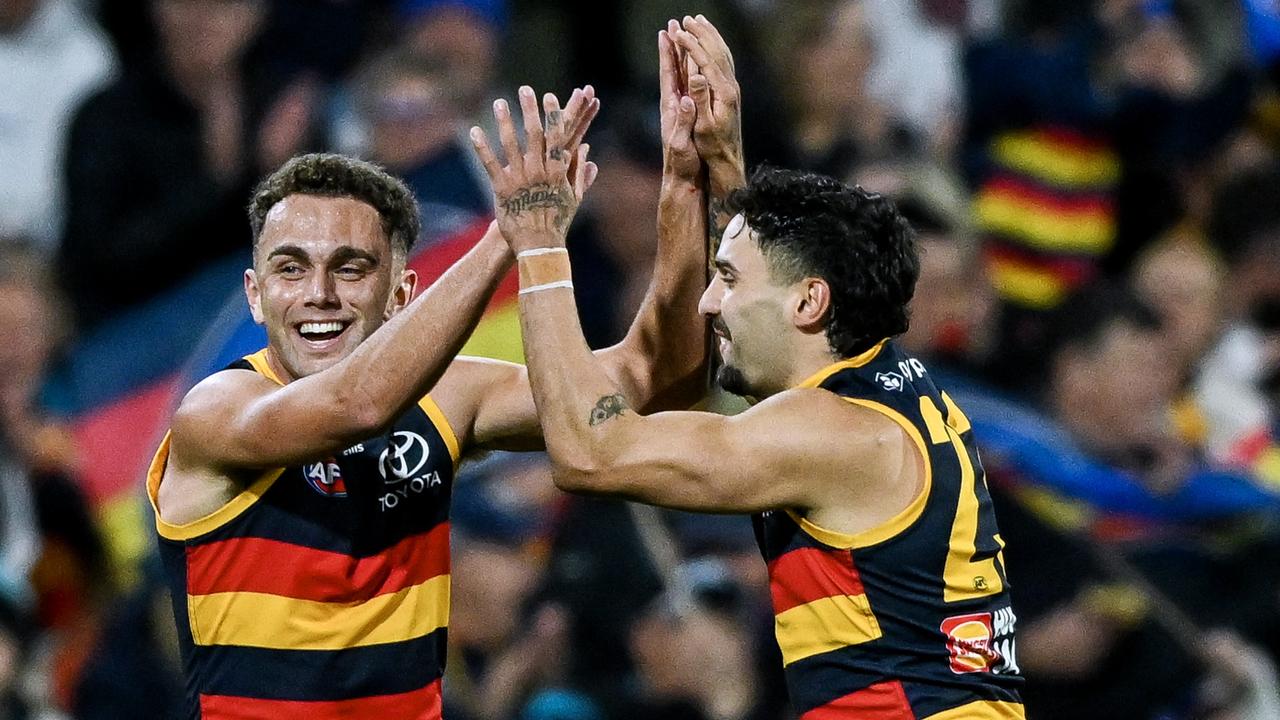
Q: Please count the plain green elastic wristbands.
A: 0